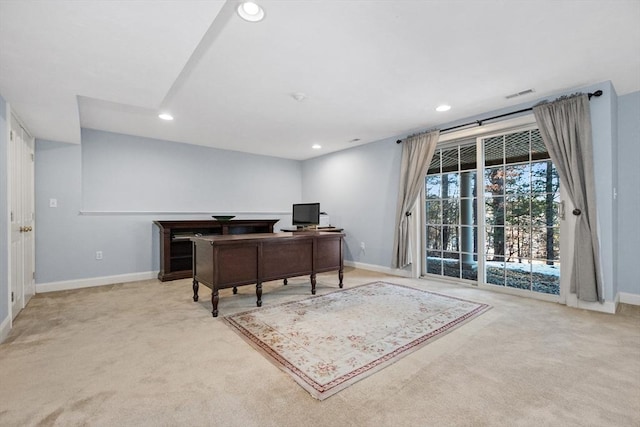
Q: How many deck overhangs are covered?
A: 1